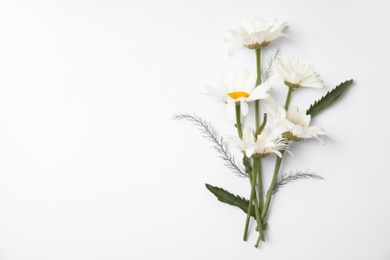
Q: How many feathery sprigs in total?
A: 3